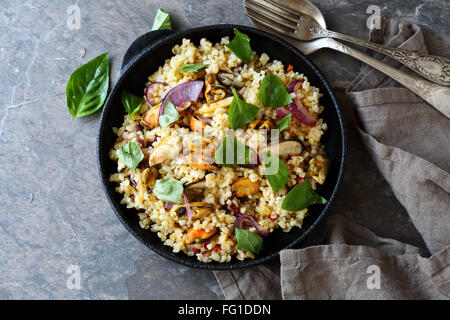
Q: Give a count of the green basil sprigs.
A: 15